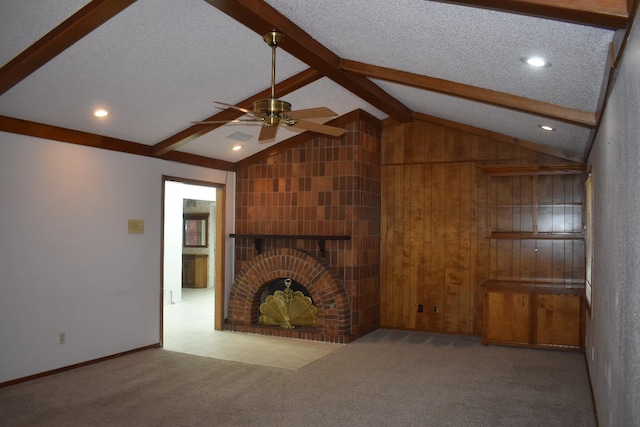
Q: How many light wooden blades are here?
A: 5